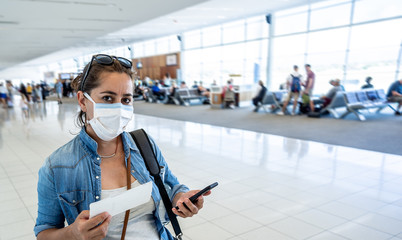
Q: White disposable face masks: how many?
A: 1